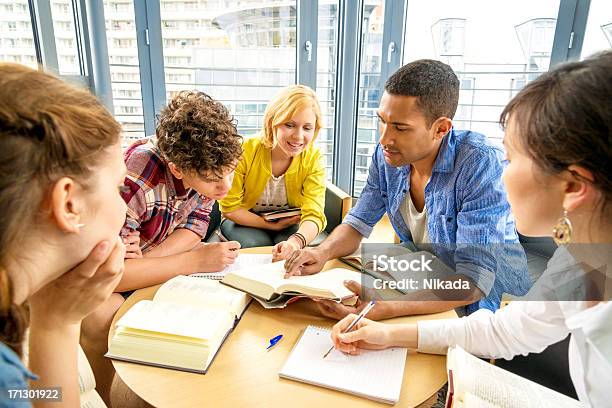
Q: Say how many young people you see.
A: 5